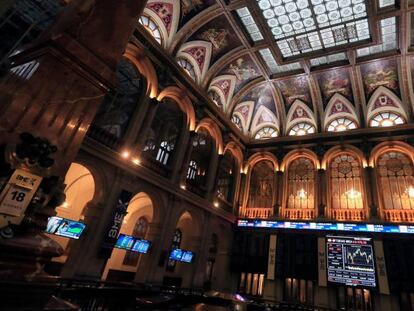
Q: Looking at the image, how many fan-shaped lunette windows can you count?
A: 8